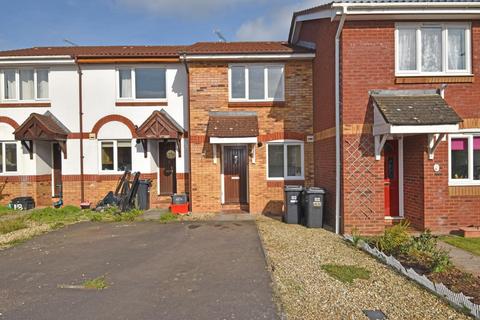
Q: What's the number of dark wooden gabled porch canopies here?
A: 2